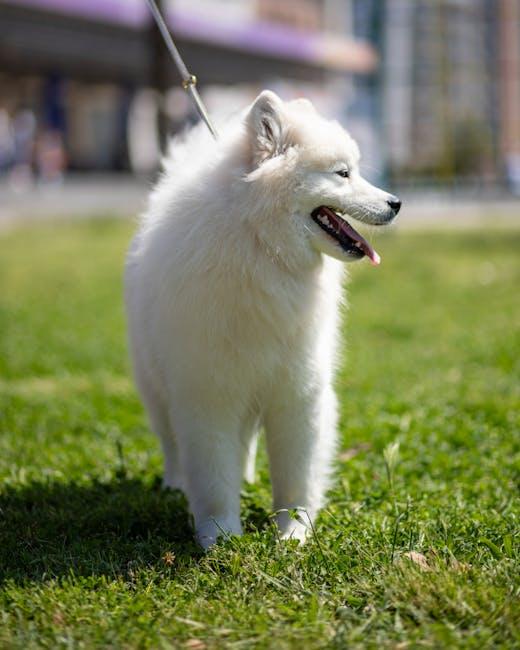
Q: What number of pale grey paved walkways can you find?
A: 1